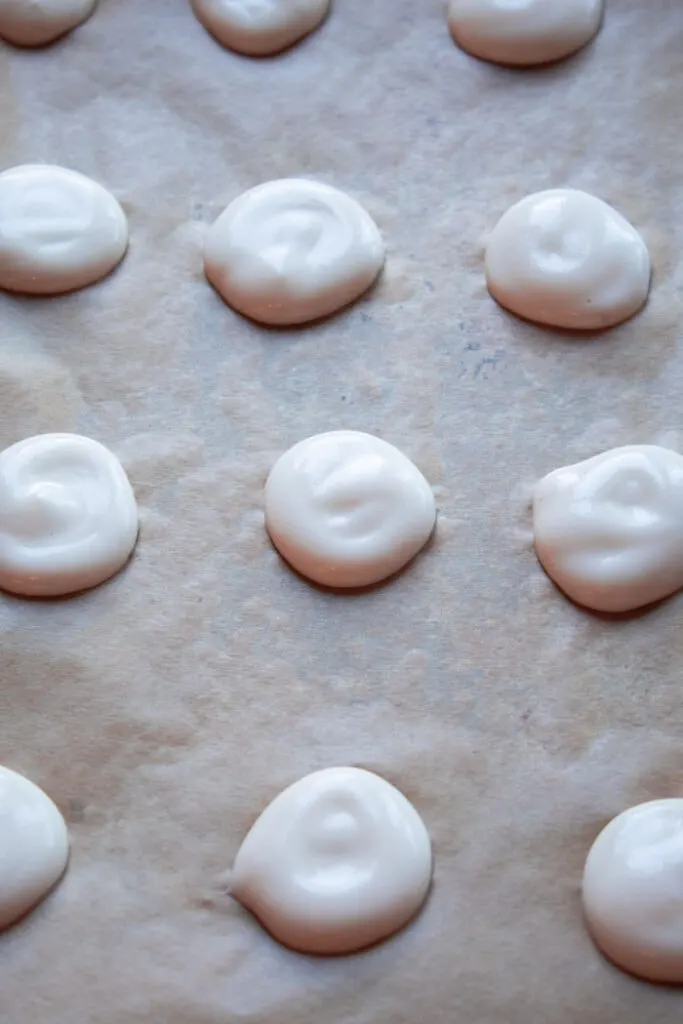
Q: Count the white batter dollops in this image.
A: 12